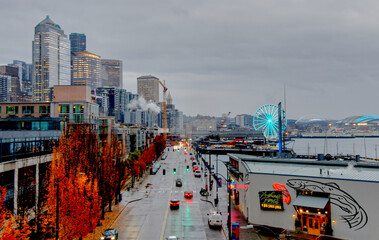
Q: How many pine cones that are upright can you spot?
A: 0